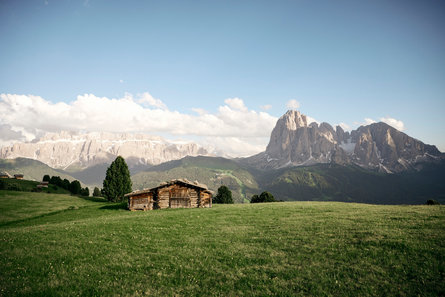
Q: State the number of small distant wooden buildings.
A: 3